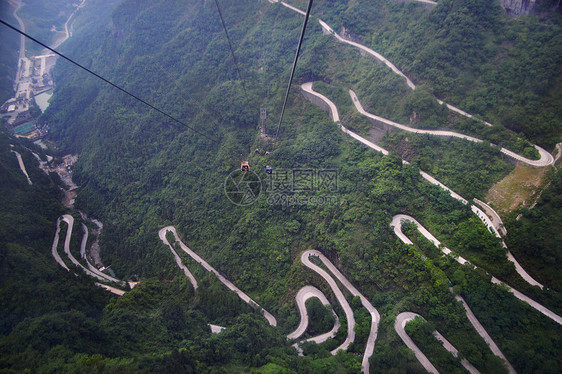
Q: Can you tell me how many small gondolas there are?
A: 2